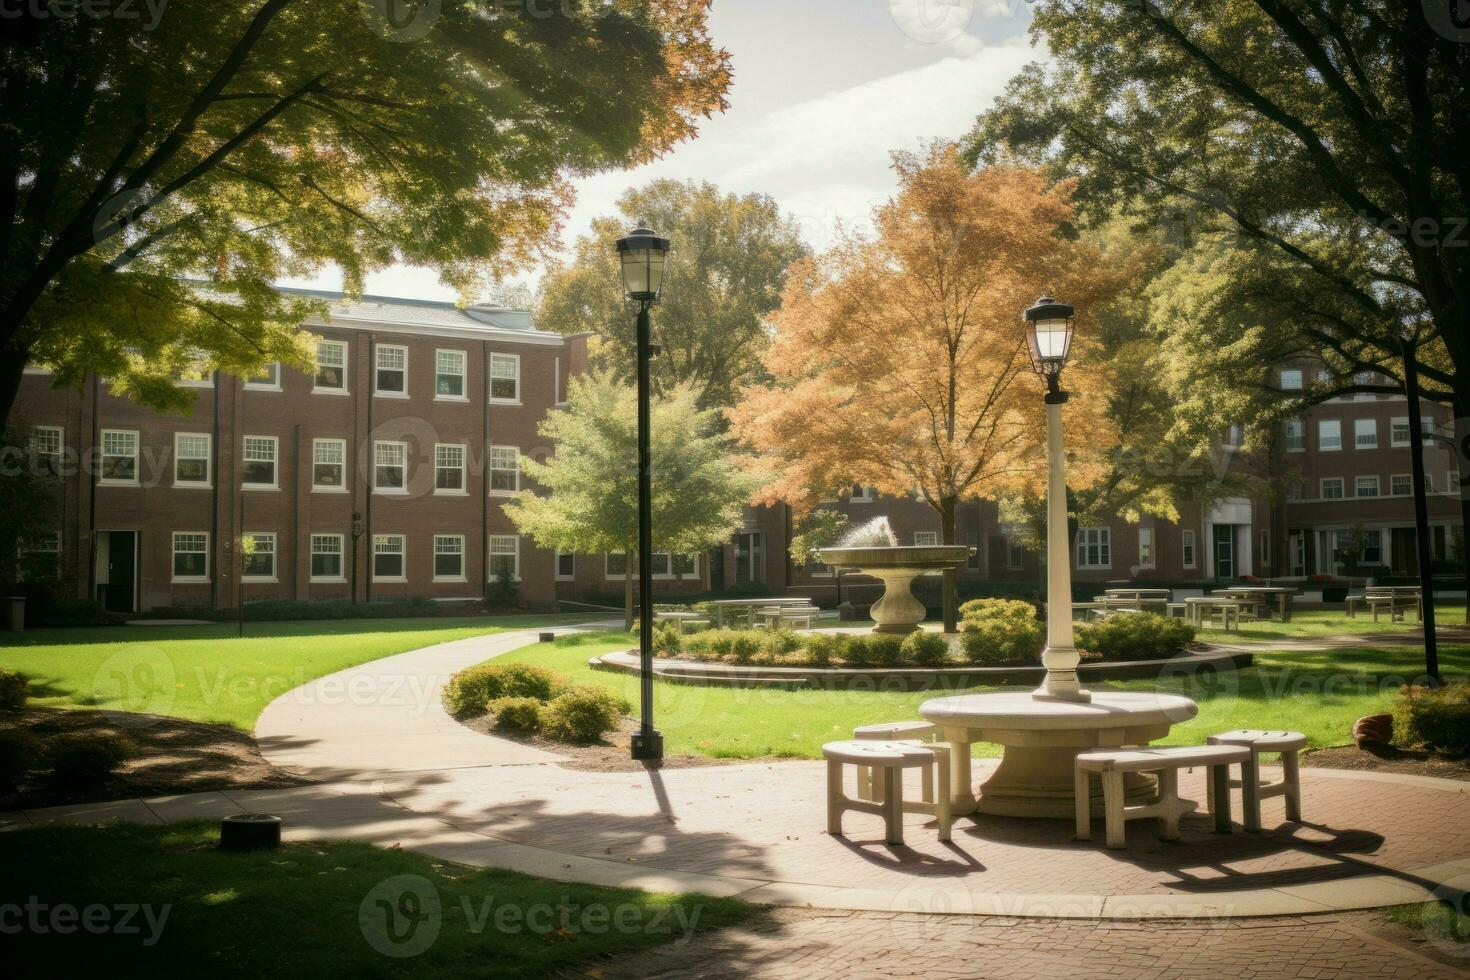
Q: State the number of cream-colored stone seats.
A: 4